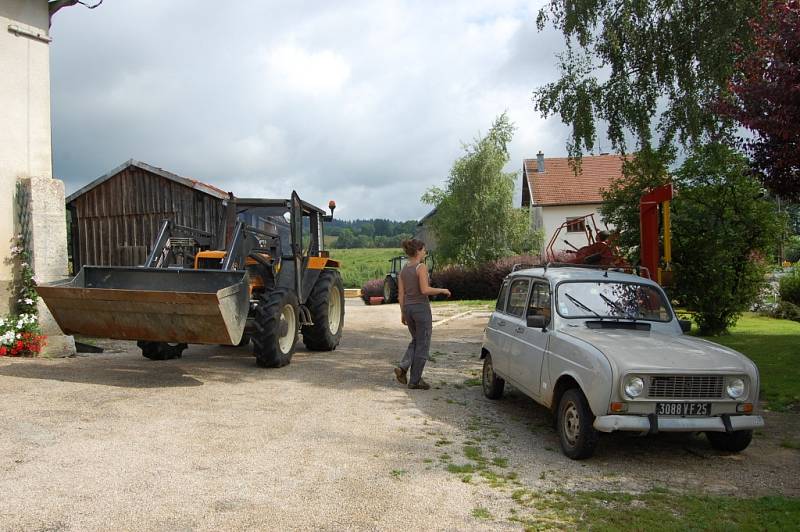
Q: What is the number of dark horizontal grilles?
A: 1